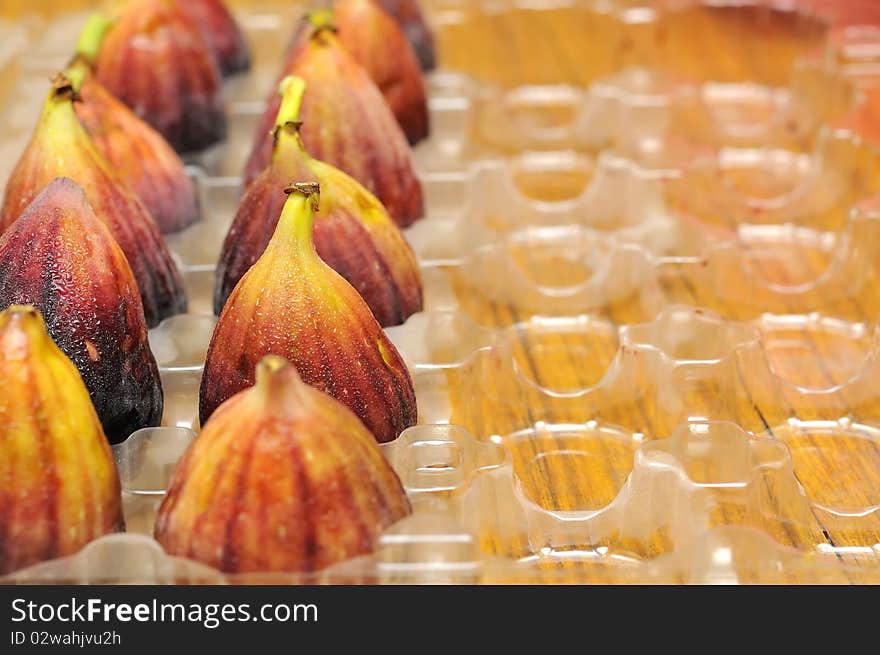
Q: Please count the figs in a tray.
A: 12